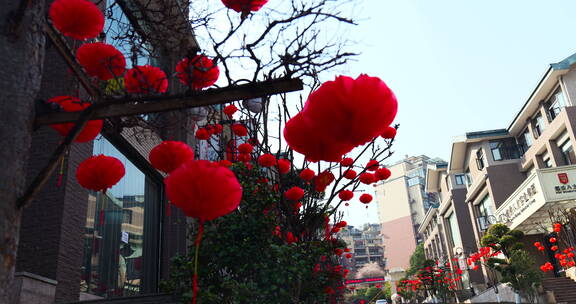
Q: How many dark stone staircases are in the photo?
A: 1